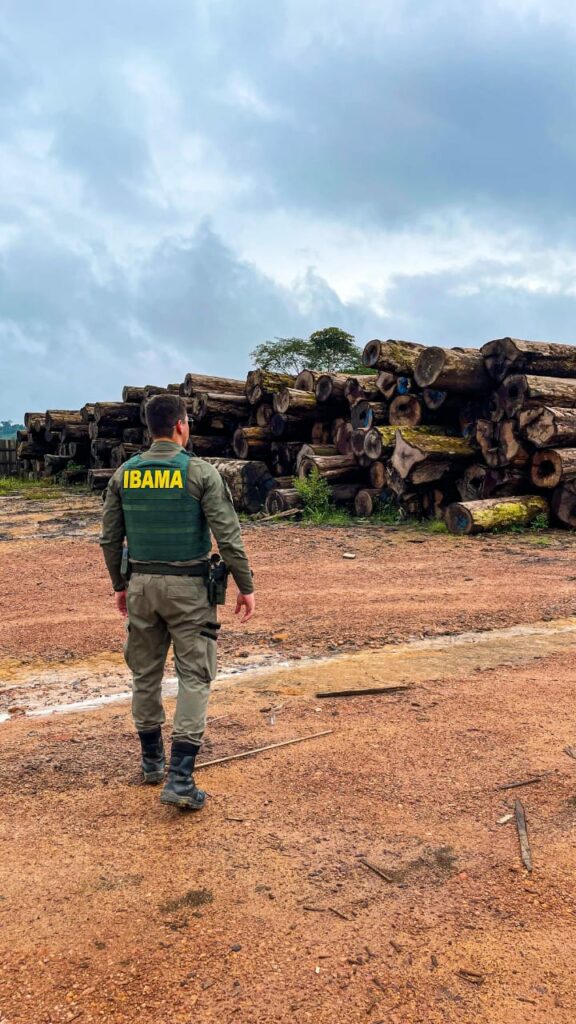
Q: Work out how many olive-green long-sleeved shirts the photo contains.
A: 1